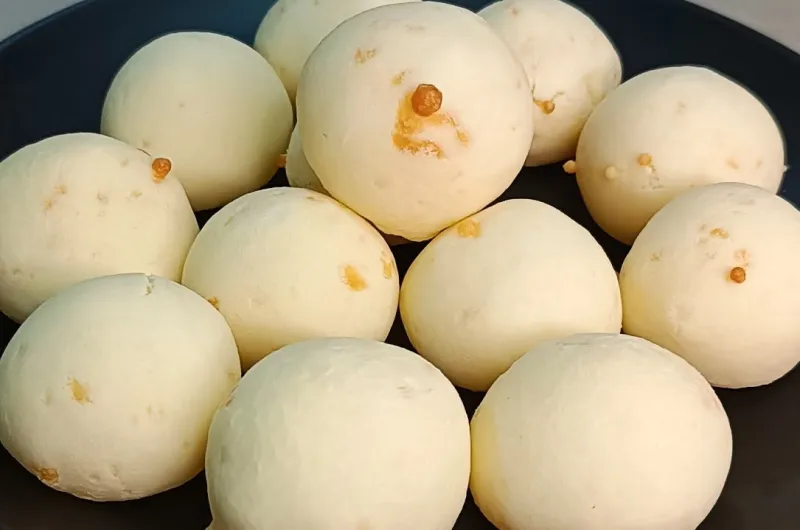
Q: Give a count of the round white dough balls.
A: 13